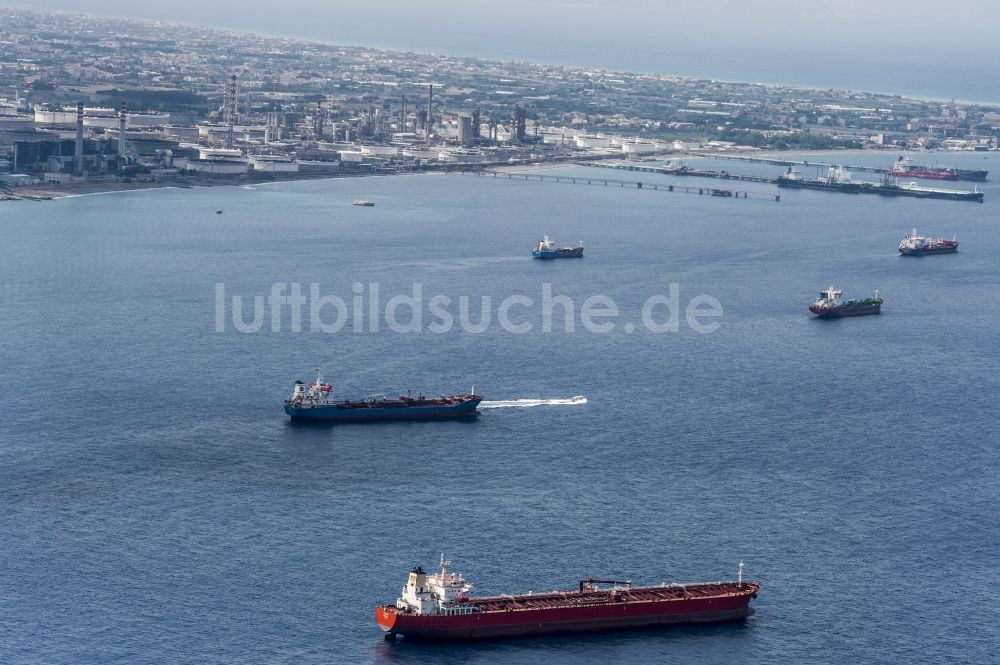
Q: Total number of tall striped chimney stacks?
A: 2